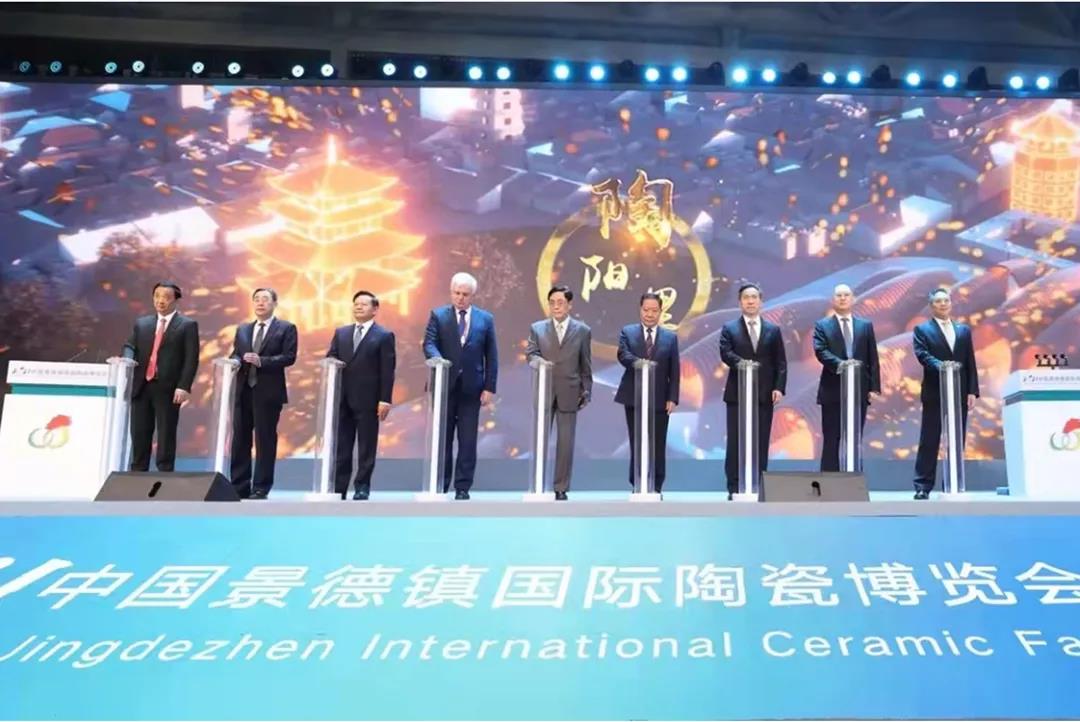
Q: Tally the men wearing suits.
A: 9